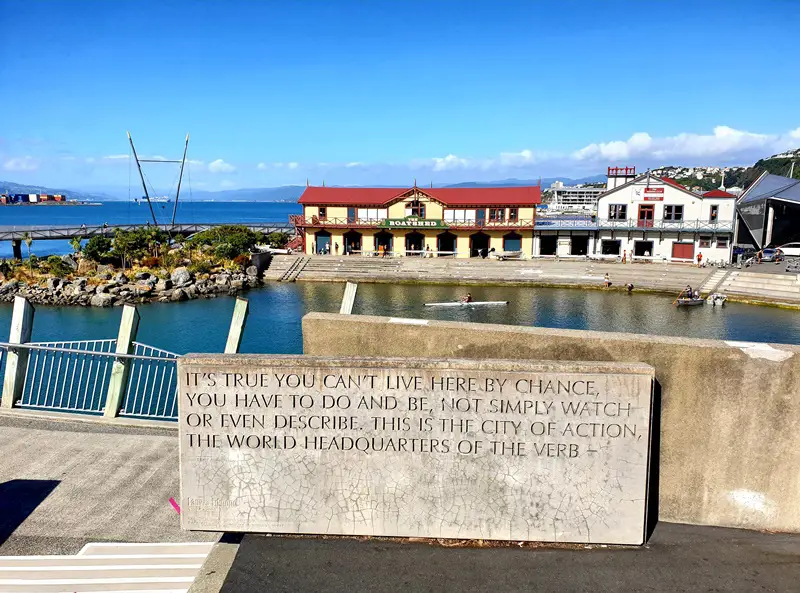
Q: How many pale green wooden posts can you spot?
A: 4